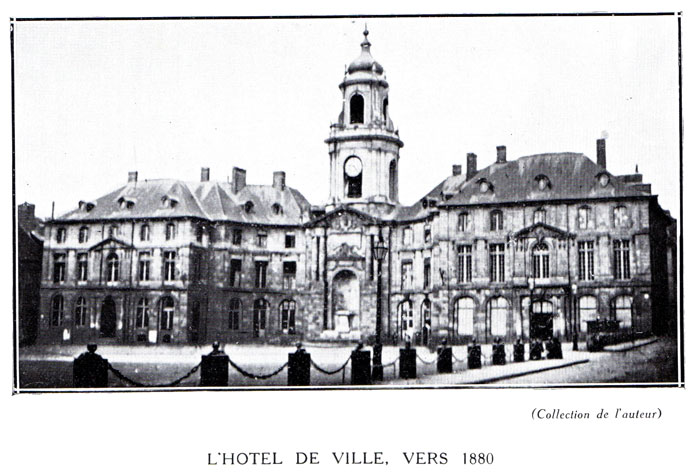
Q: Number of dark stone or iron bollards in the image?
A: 11